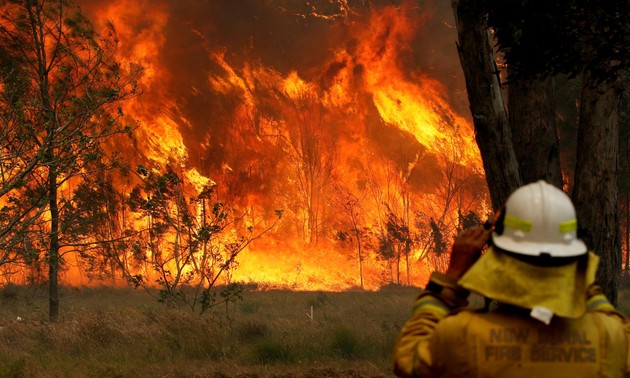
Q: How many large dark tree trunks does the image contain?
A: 3